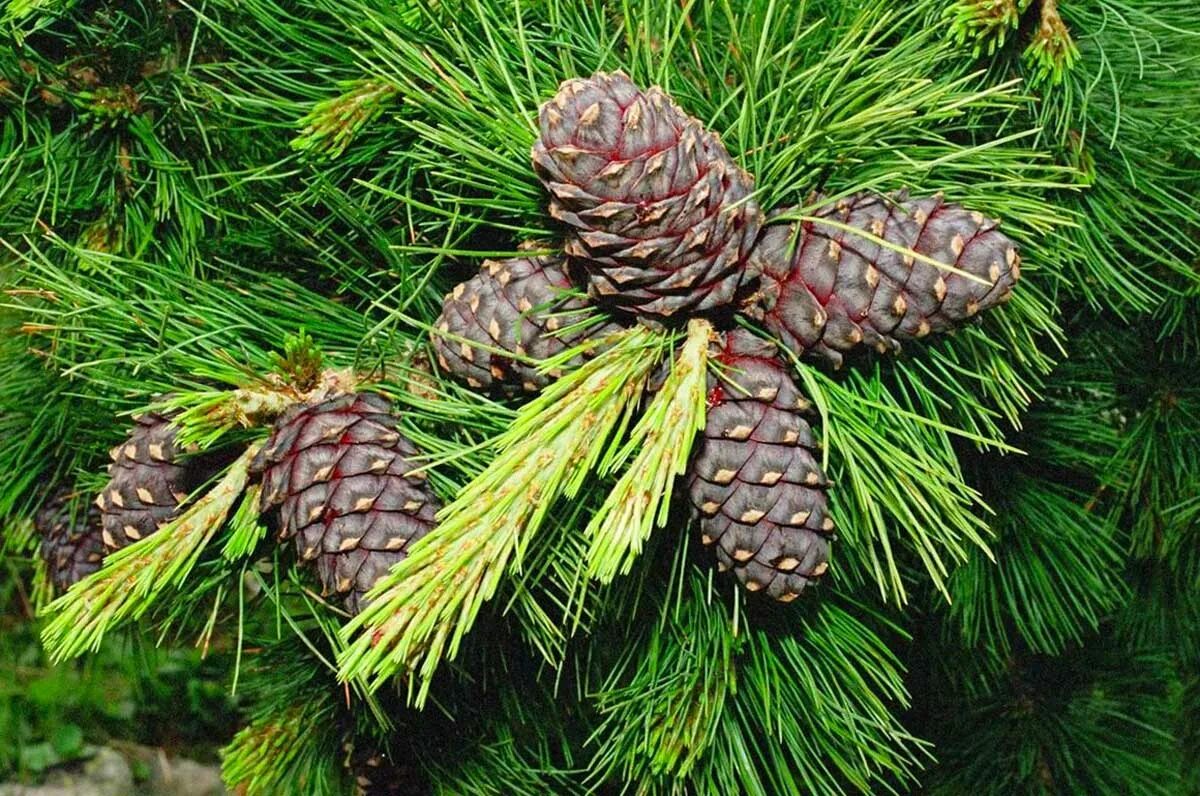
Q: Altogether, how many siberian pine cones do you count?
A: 7